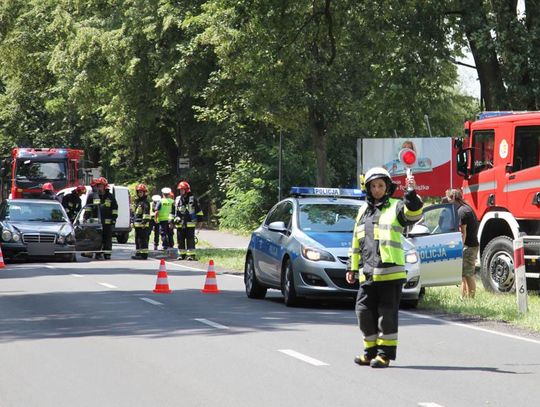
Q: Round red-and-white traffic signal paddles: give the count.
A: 1